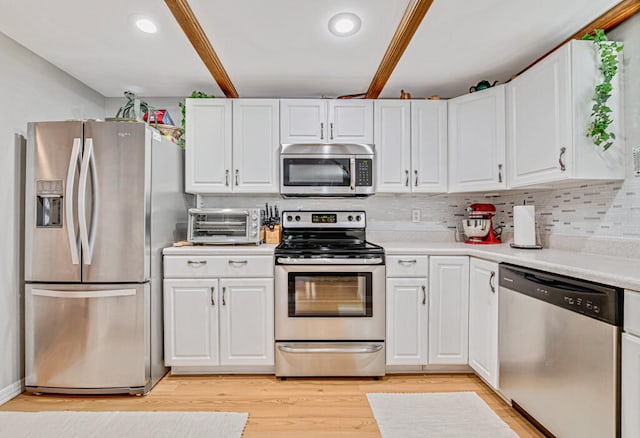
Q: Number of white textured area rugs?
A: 2